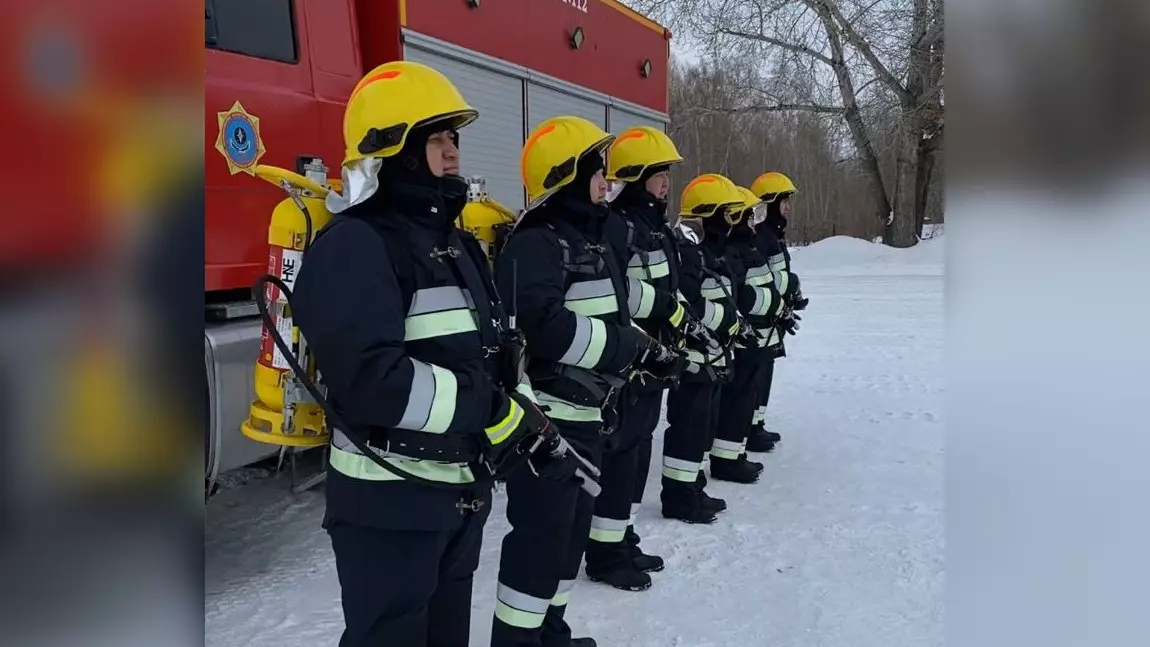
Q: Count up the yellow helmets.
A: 6